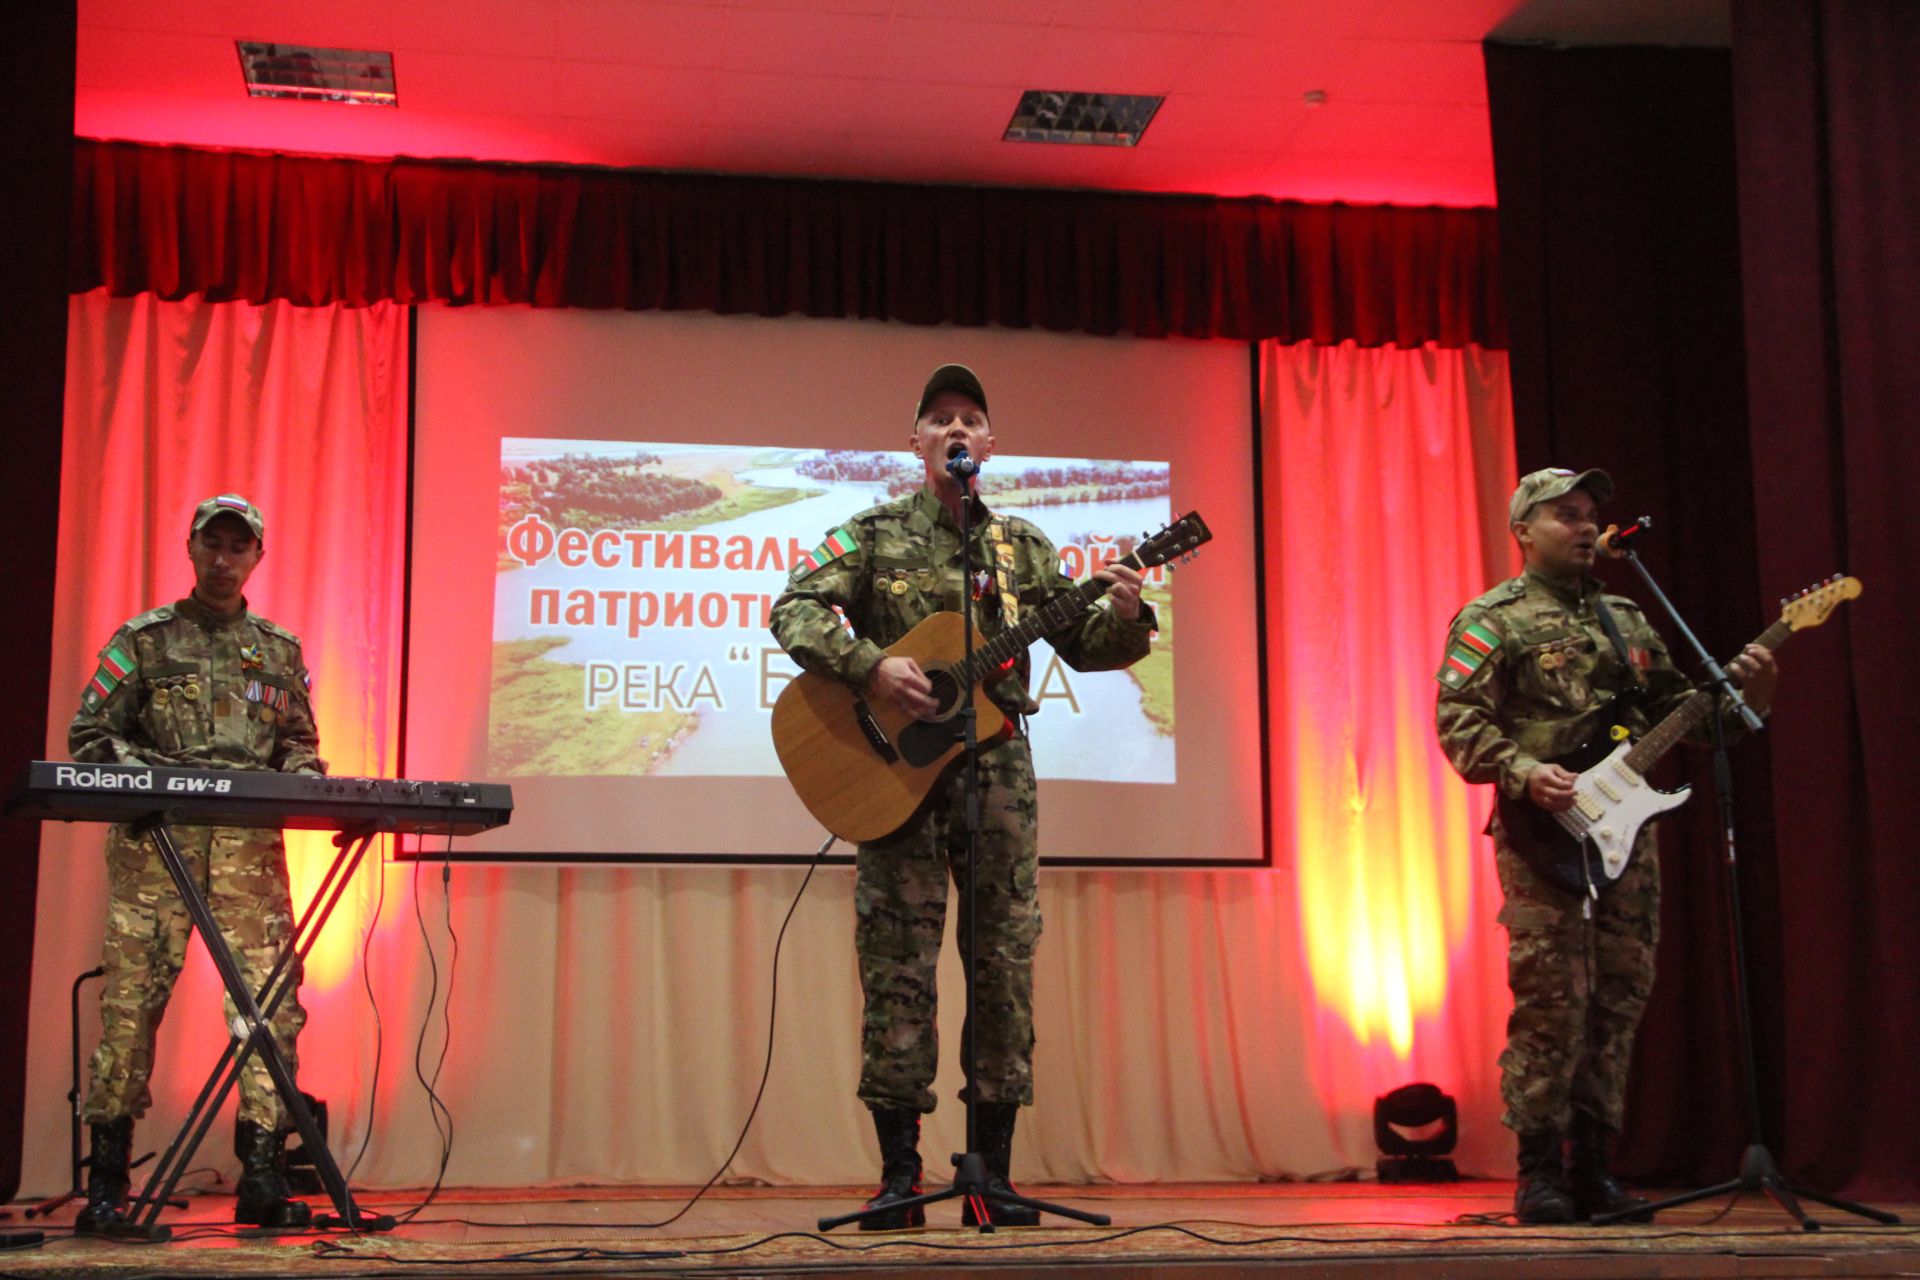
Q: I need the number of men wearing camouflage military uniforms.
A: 3